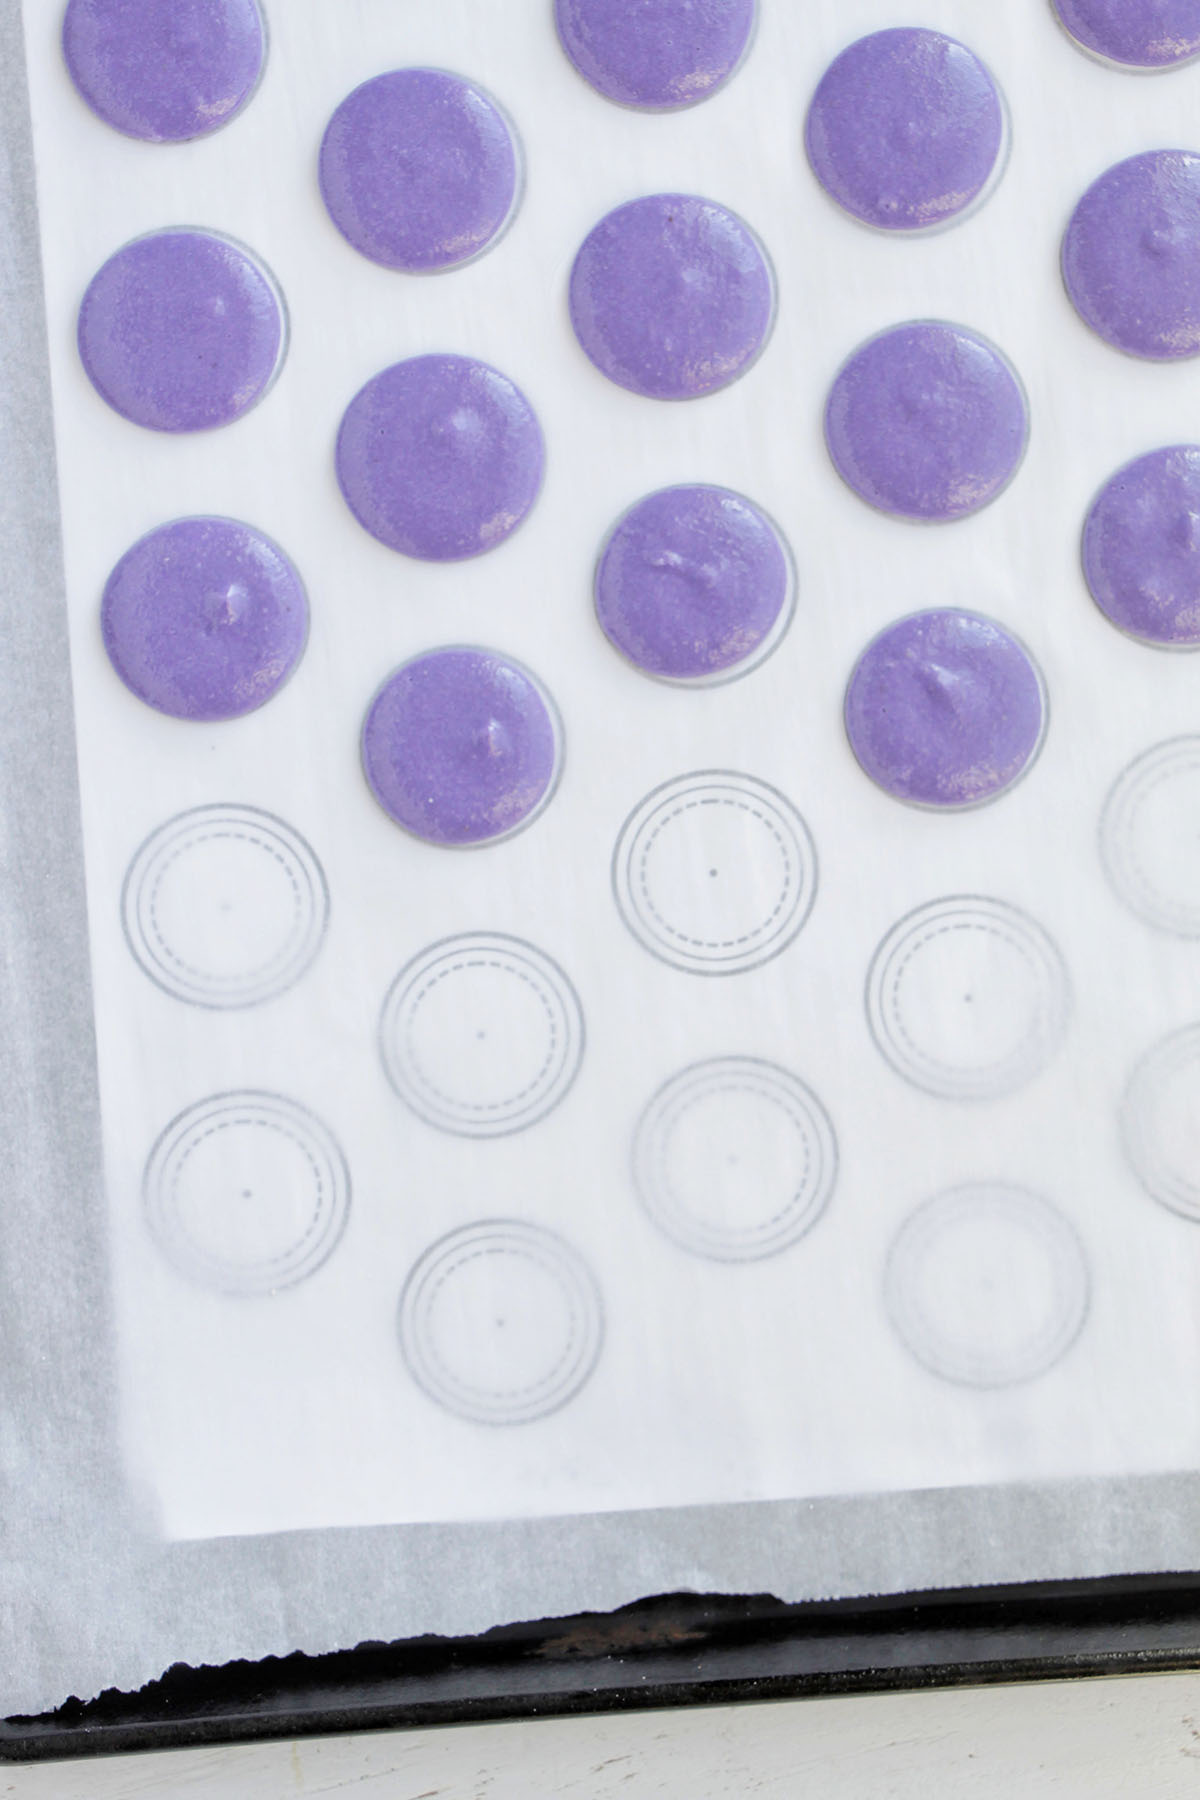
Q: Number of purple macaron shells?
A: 15